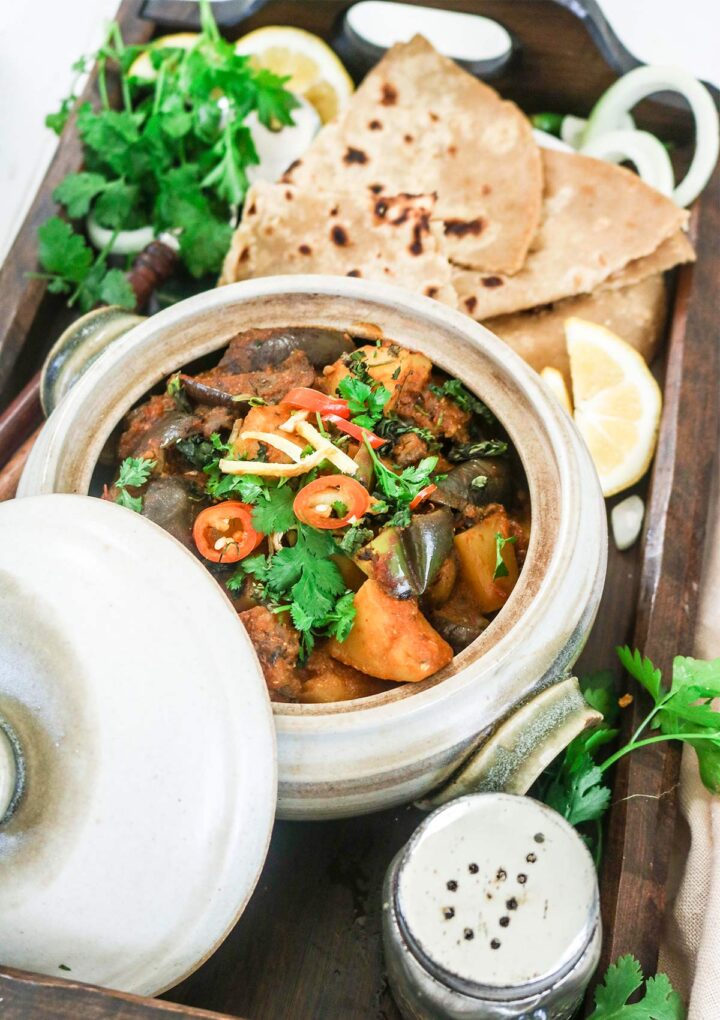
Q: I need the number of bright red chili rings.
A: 2